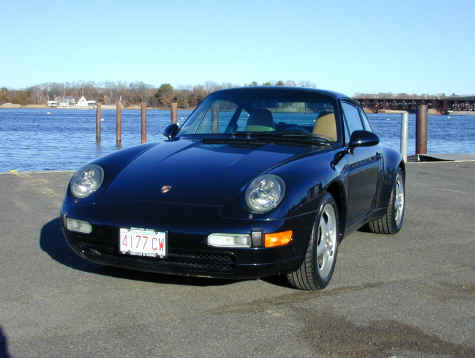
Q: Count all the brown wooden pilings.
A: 5